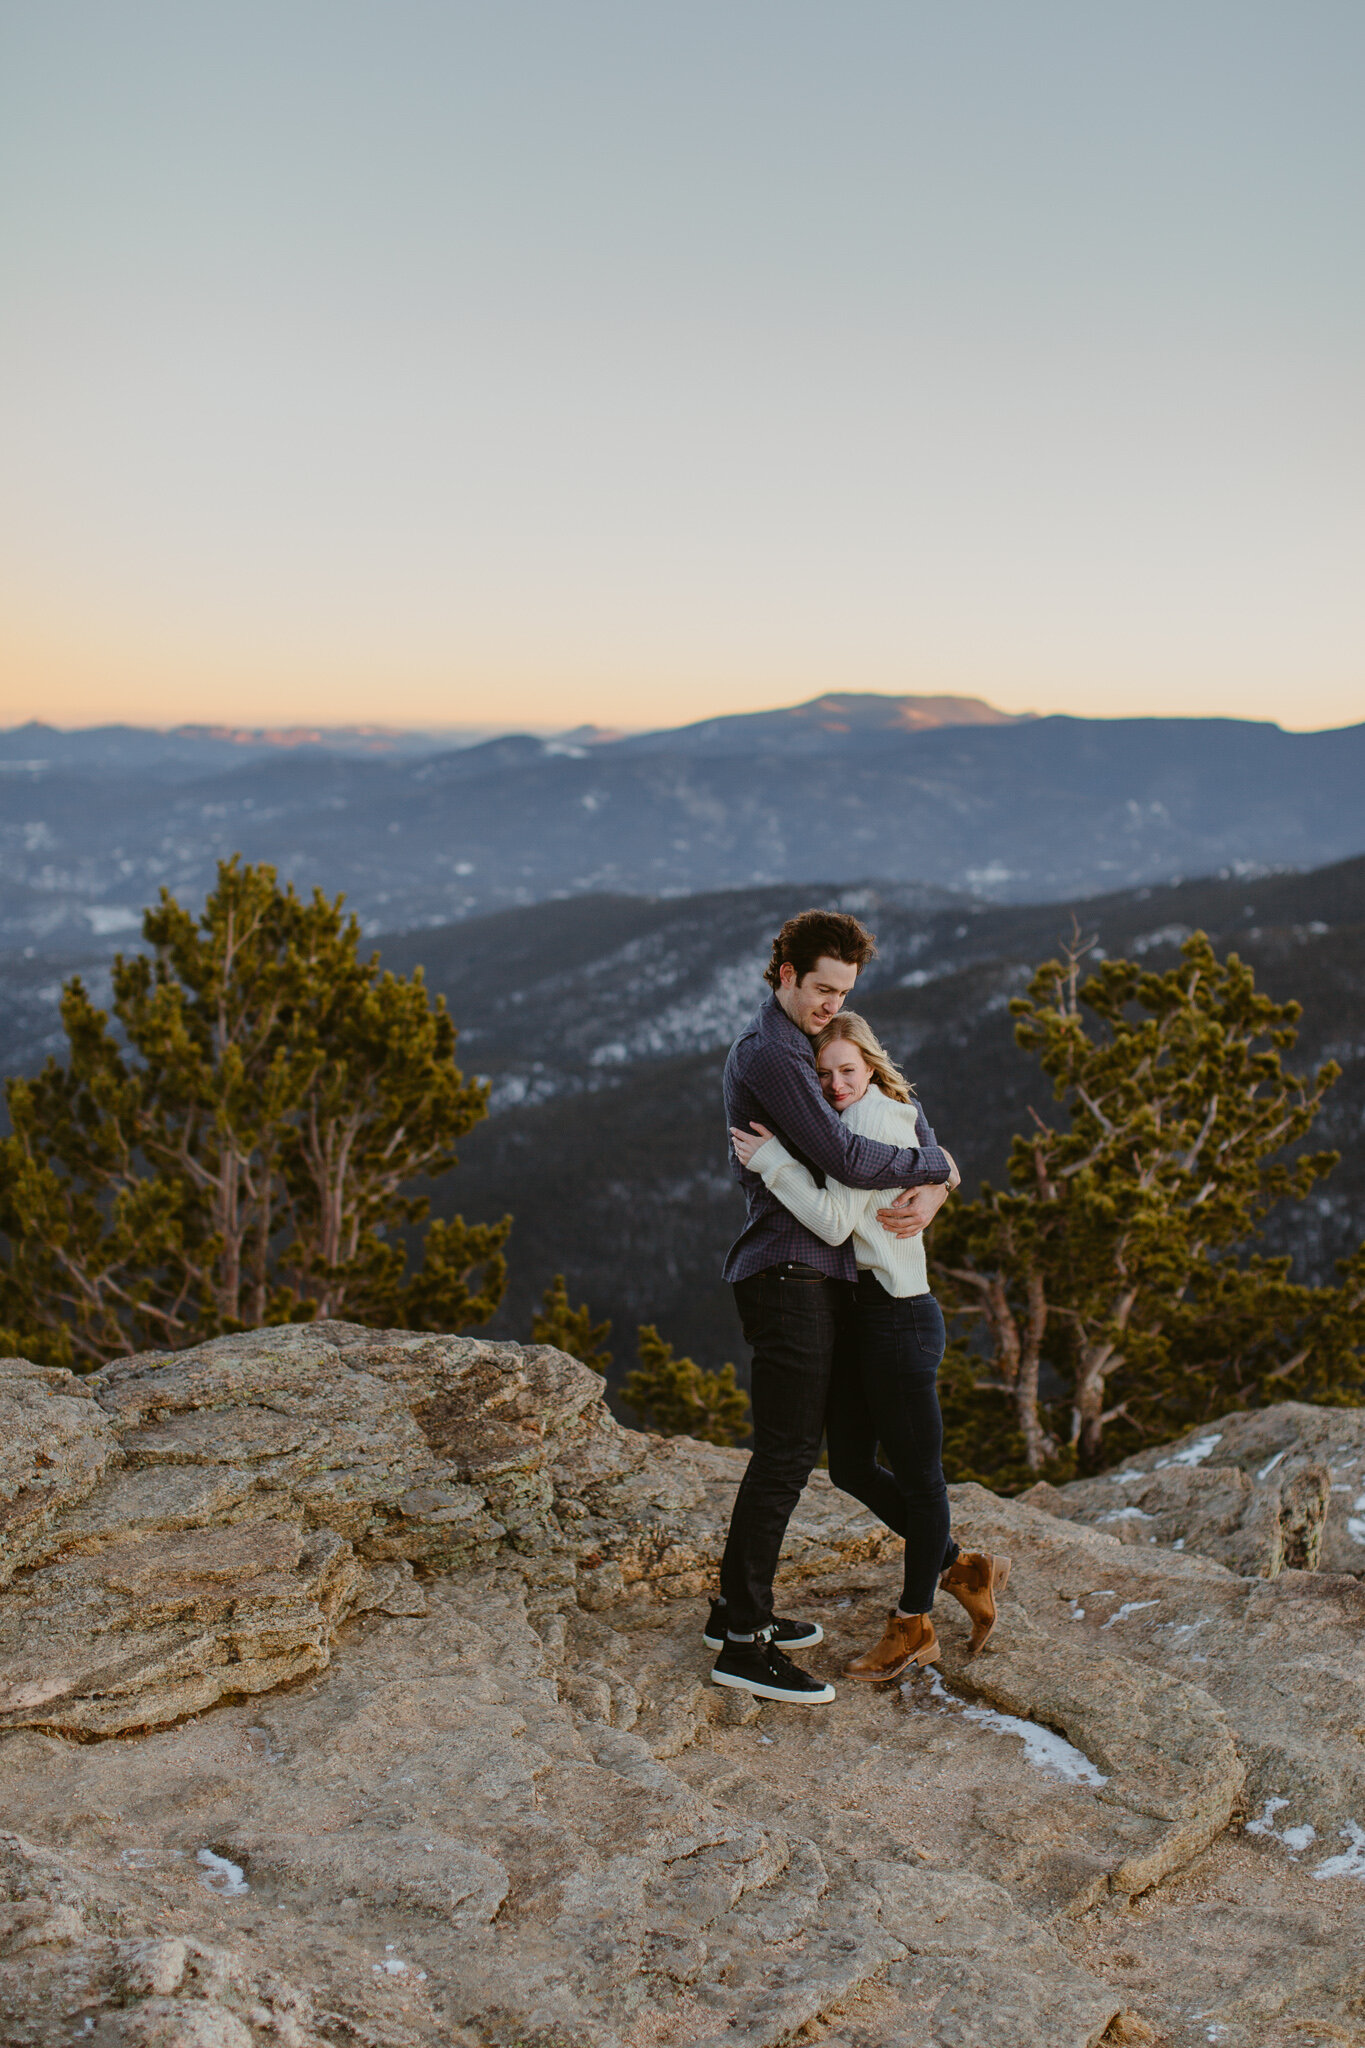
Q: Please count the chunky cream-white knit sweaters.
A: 1